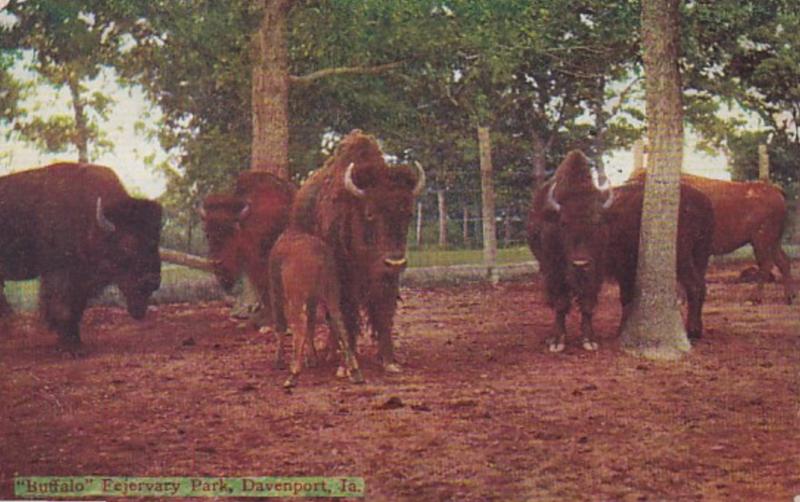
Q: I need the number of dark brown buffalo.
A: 4